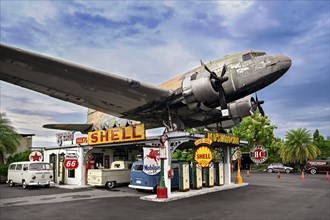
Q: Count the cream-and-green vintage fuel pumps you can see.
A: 4